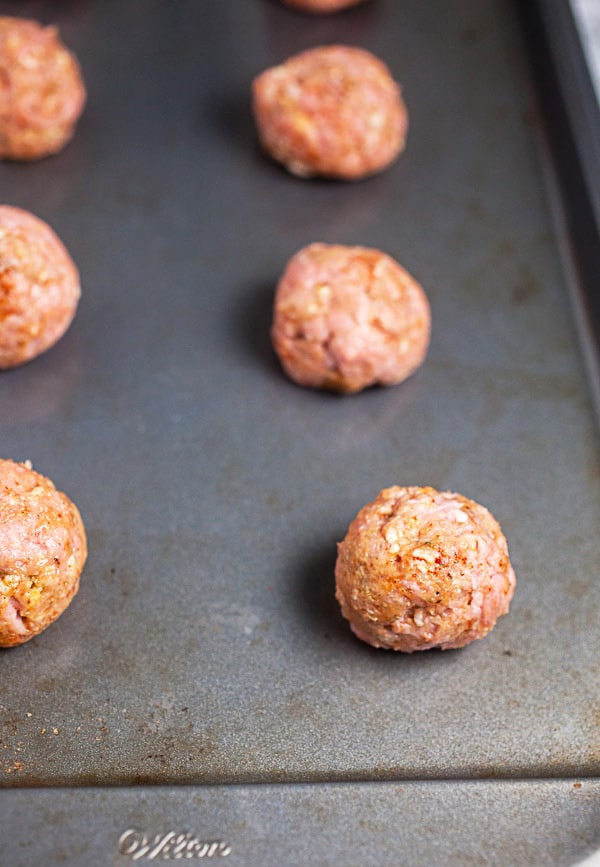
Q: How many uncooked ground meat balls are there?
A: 7